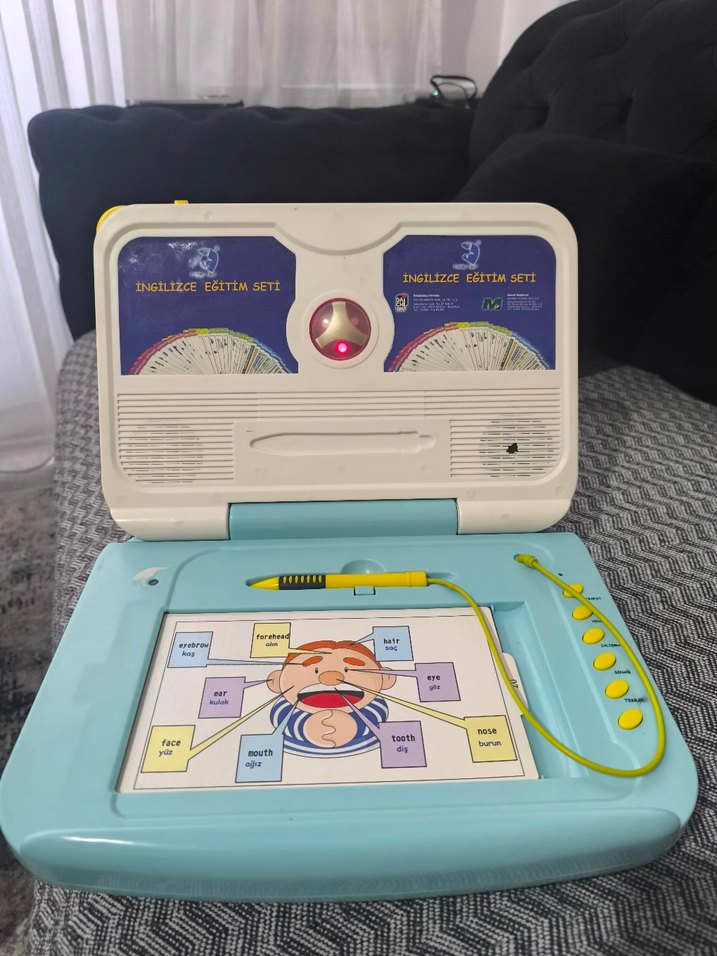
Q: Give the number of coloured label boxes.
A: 9